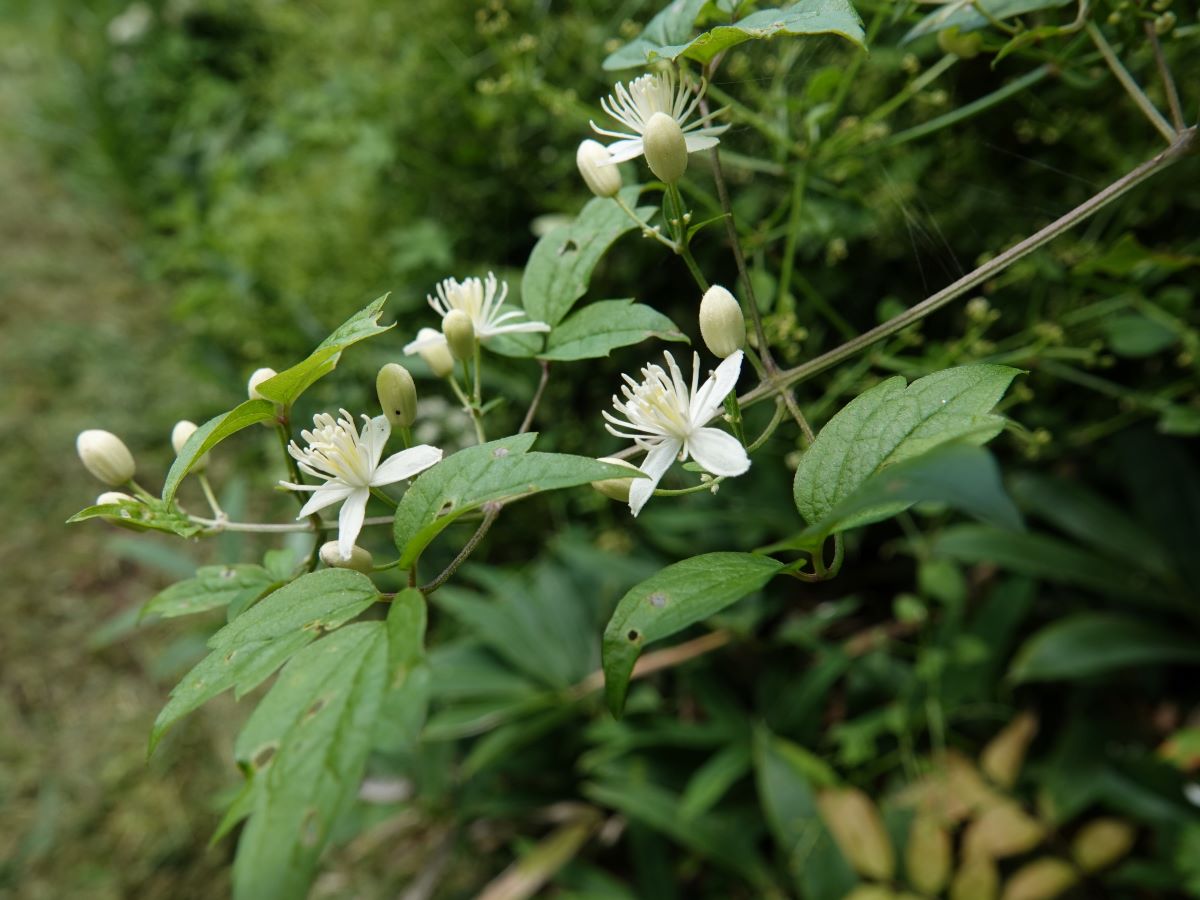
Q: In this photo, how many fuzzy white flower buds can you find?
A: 12